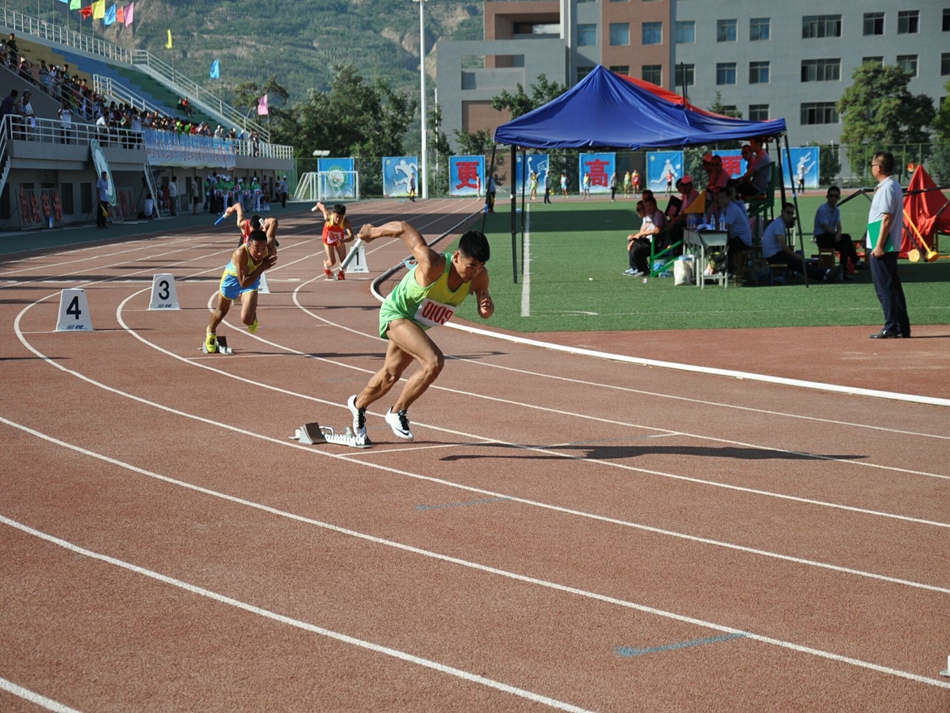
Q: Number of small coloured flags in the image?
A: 10